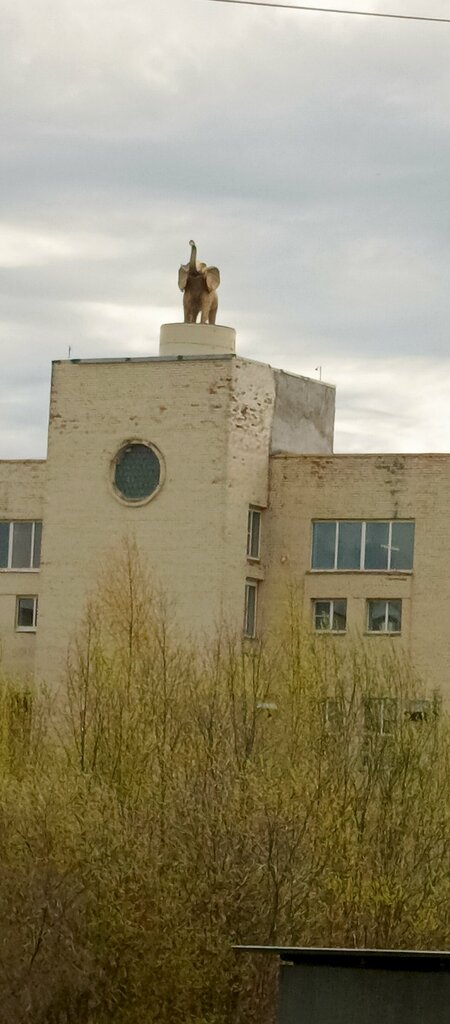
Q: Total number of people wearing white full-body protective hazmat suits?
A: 0